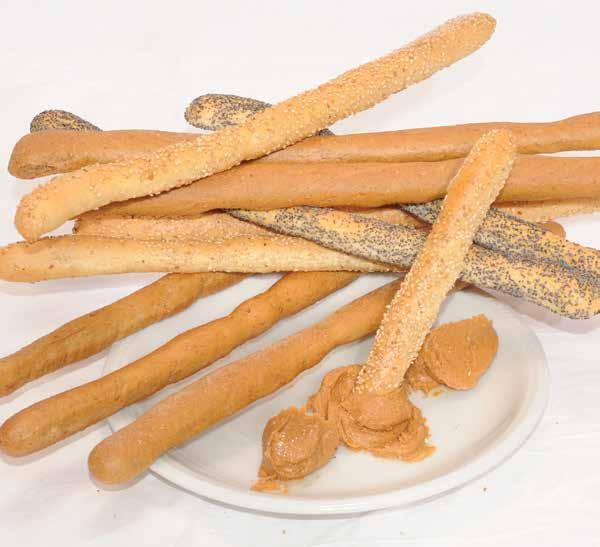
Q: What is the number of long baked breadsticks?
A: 11